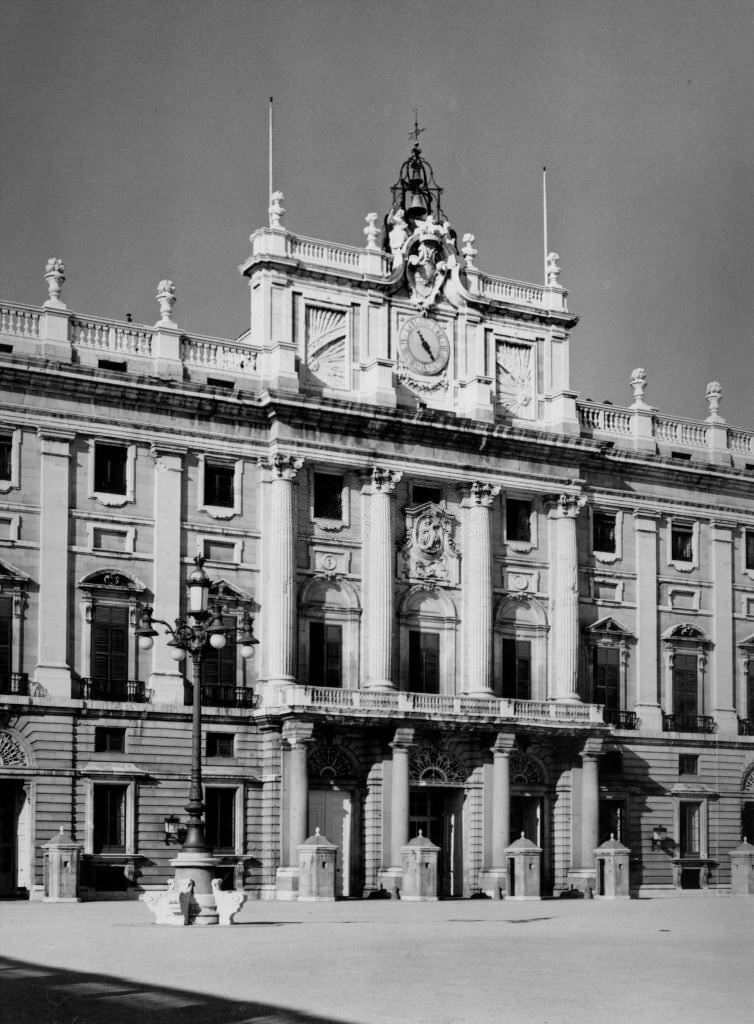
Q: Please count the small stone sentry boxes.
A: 6